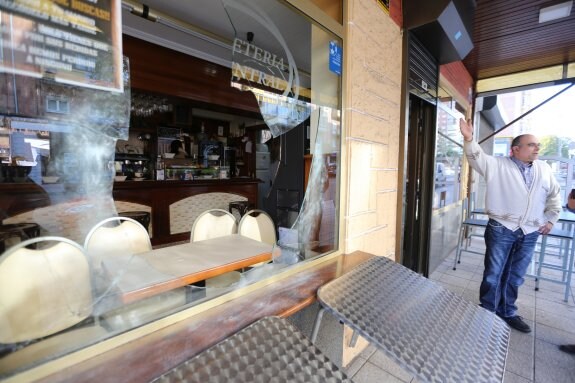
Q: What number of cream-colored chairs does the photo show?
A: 4